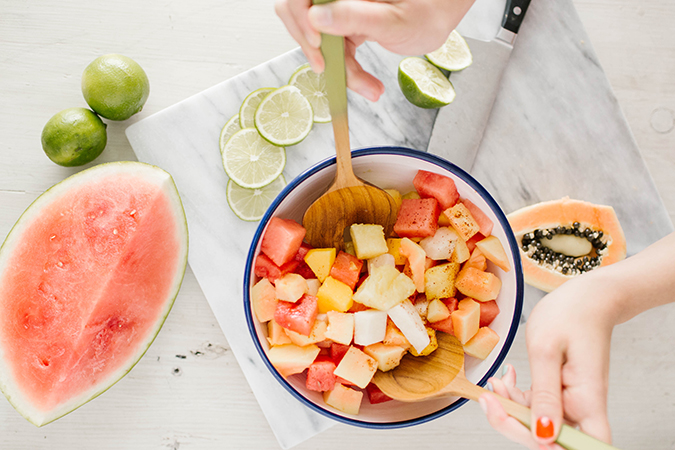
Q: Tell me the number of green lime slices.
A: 6